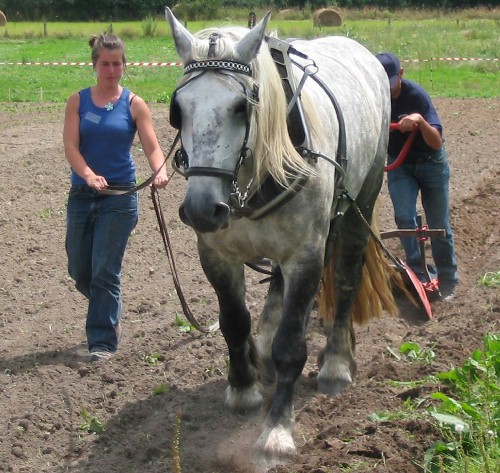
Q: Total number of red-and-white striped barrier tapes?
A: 1